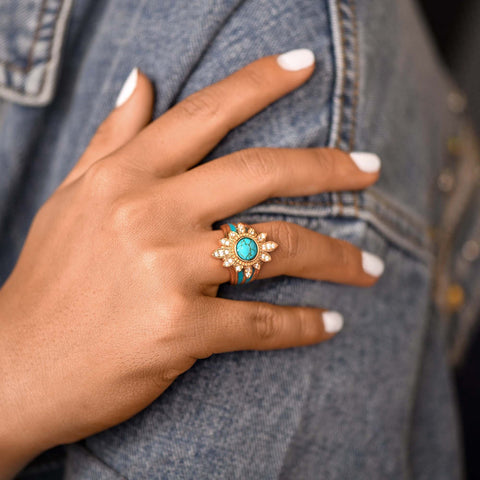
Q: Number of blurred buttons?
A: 5